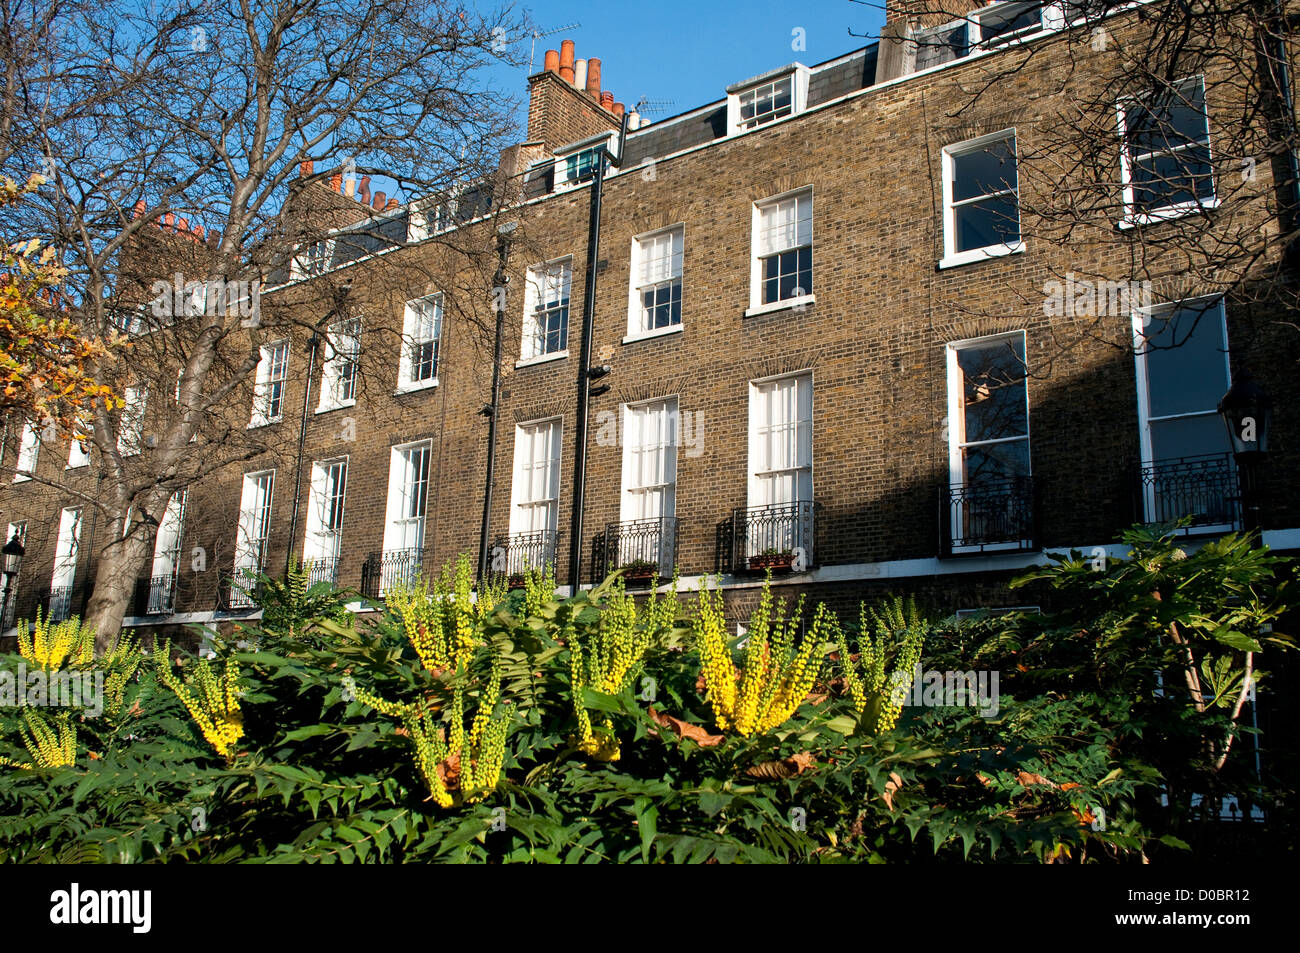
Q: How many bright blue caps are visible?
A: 0